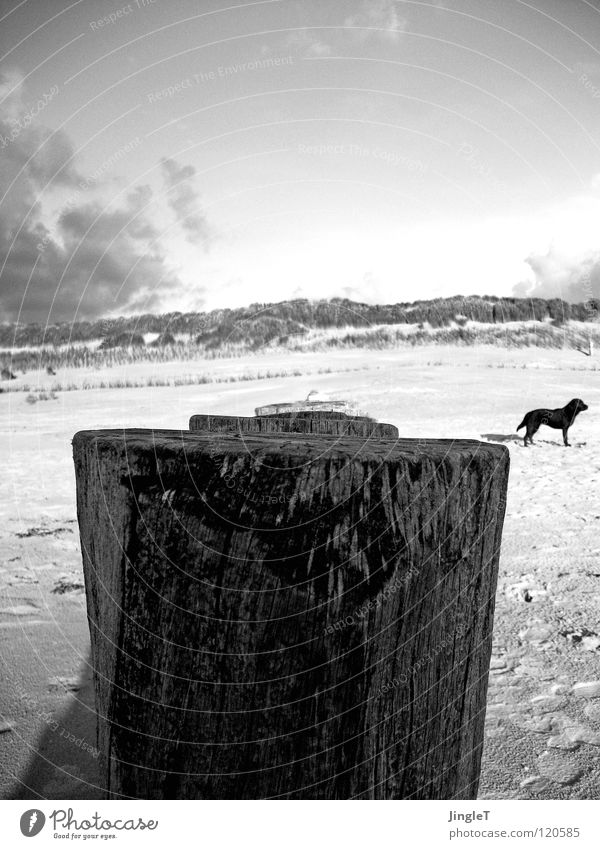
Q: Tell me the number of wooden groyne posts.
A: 3